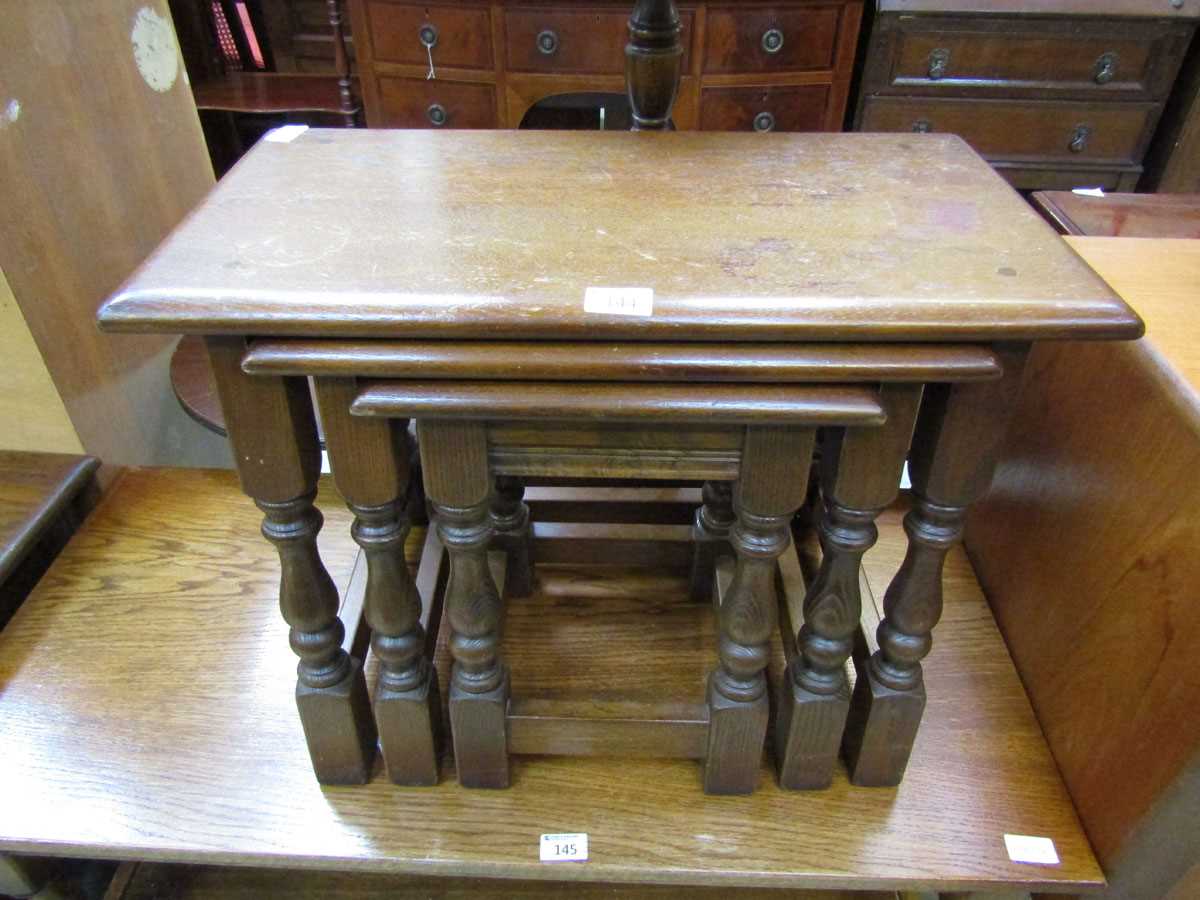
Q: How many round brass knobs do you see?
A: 5